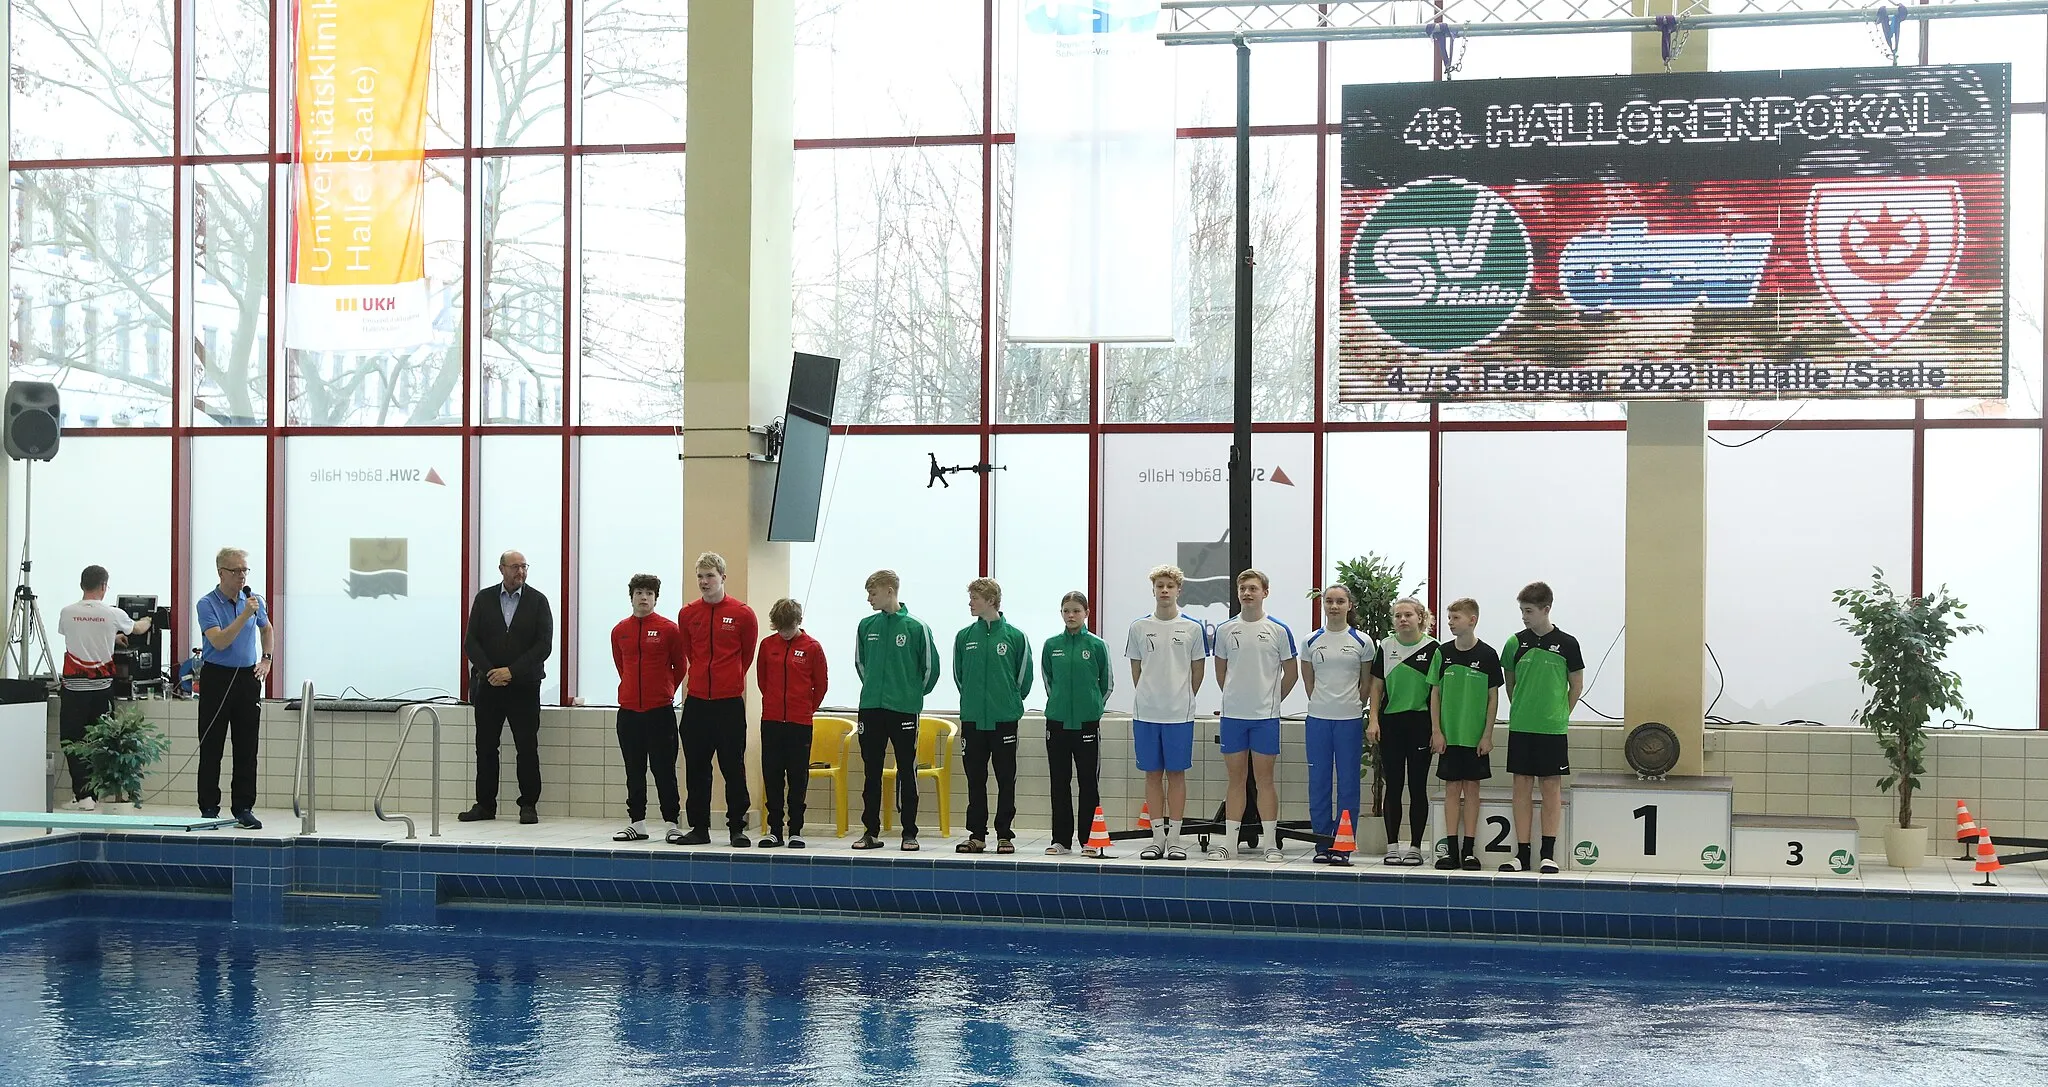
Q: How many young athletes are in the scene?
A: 12